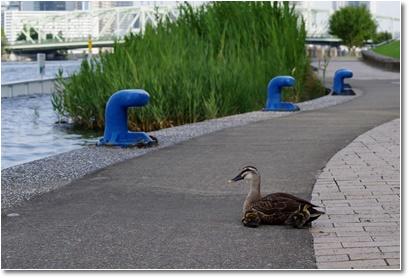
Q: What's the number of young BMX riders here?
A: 0